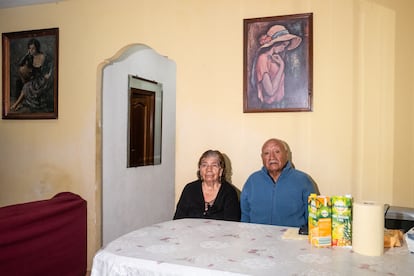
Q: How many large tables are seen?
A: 1